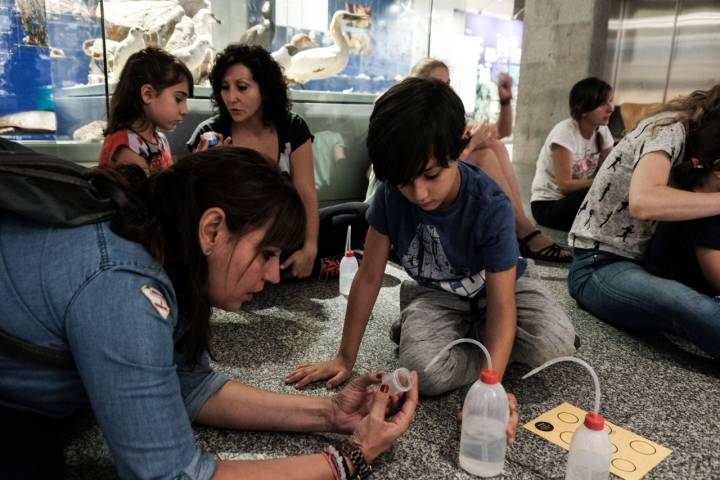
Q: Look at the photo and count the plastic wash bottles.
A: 3